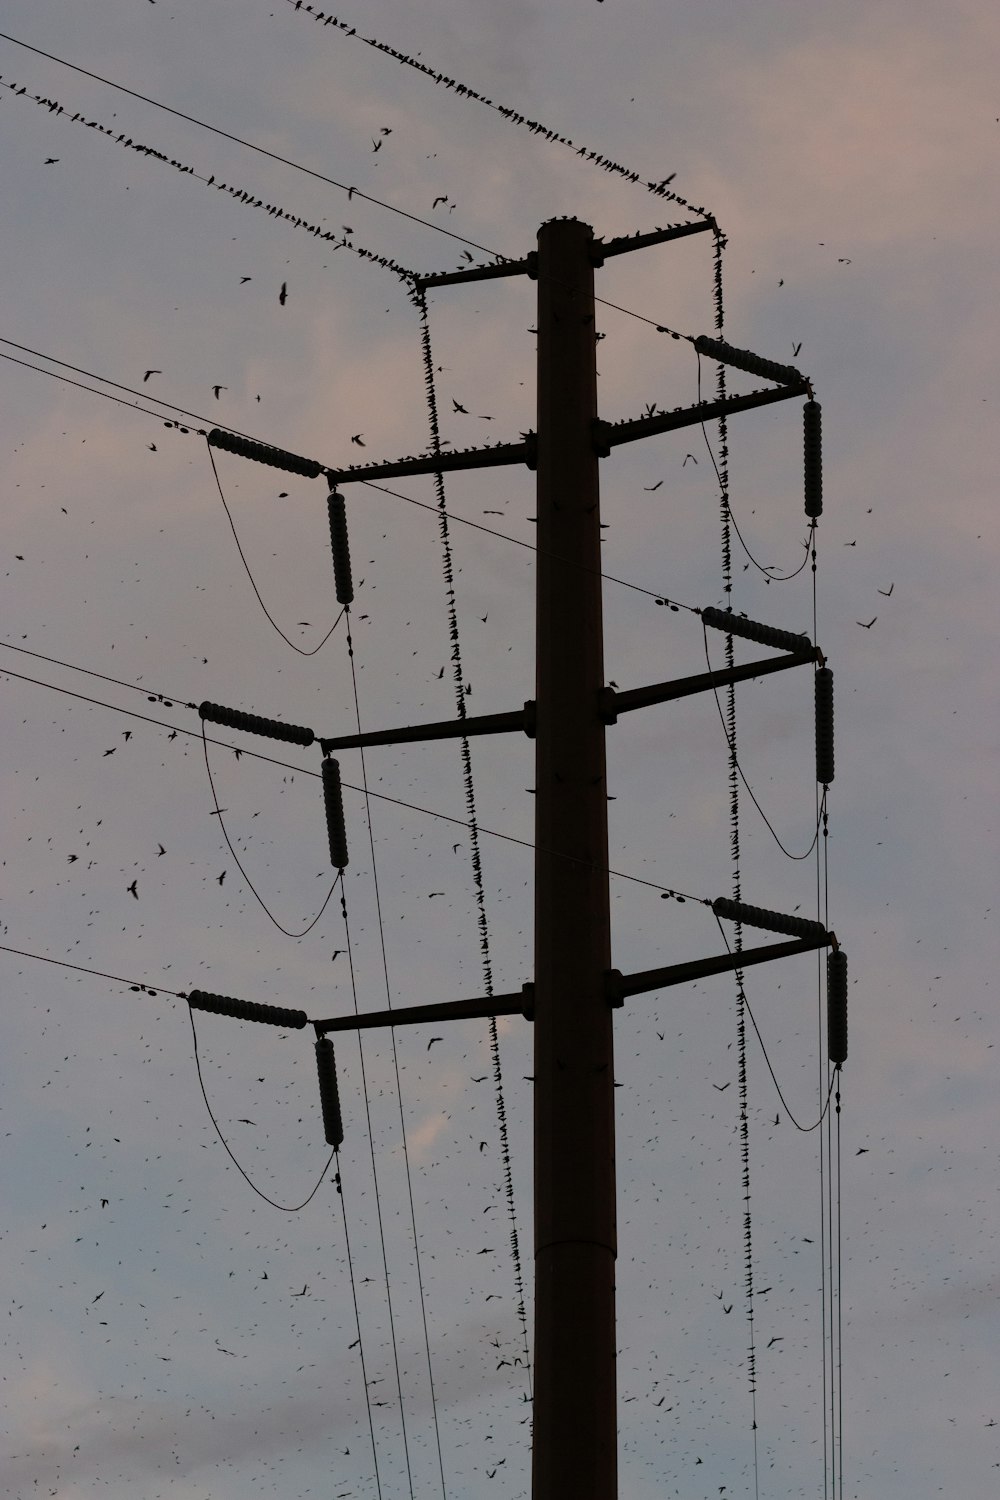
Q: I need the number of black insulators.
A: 12